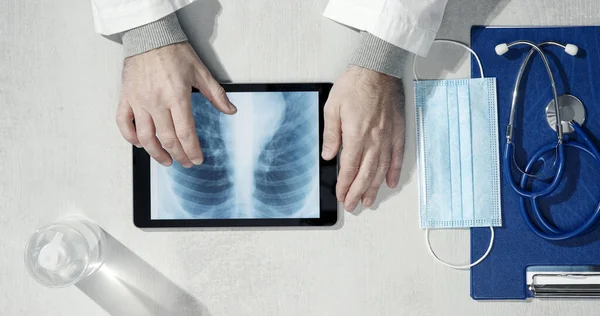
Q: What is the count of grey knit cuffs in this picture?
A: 2